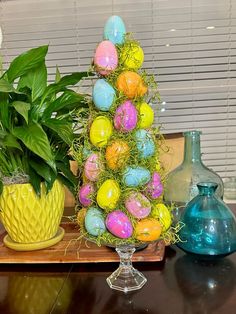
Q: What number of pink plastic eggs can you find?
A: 7